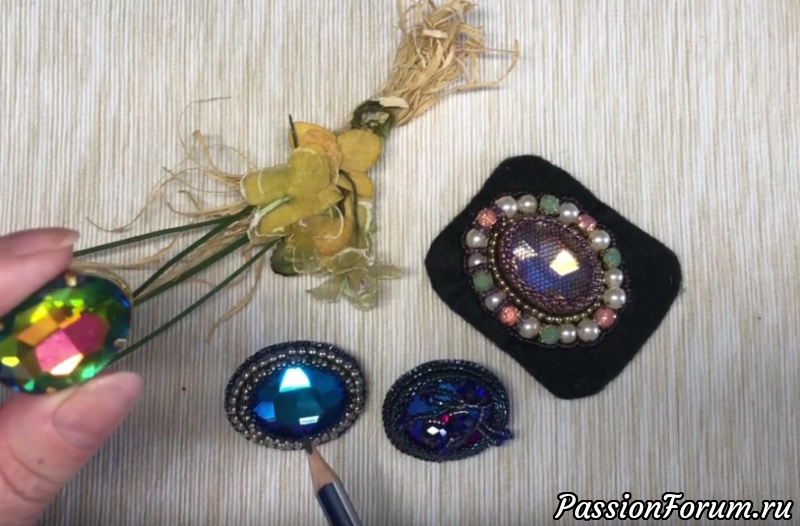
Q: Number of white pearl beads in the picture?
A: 12